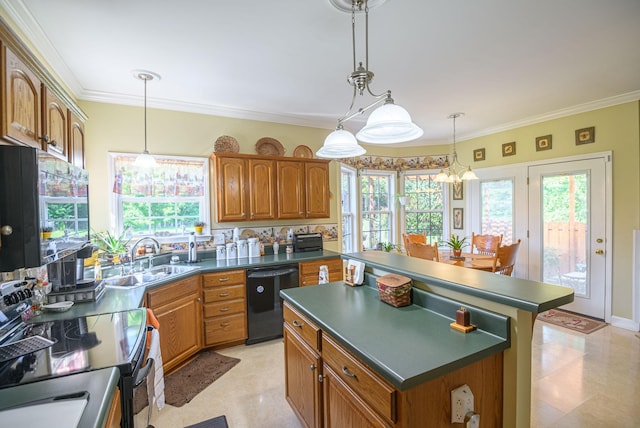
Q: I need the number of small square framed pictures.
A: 4